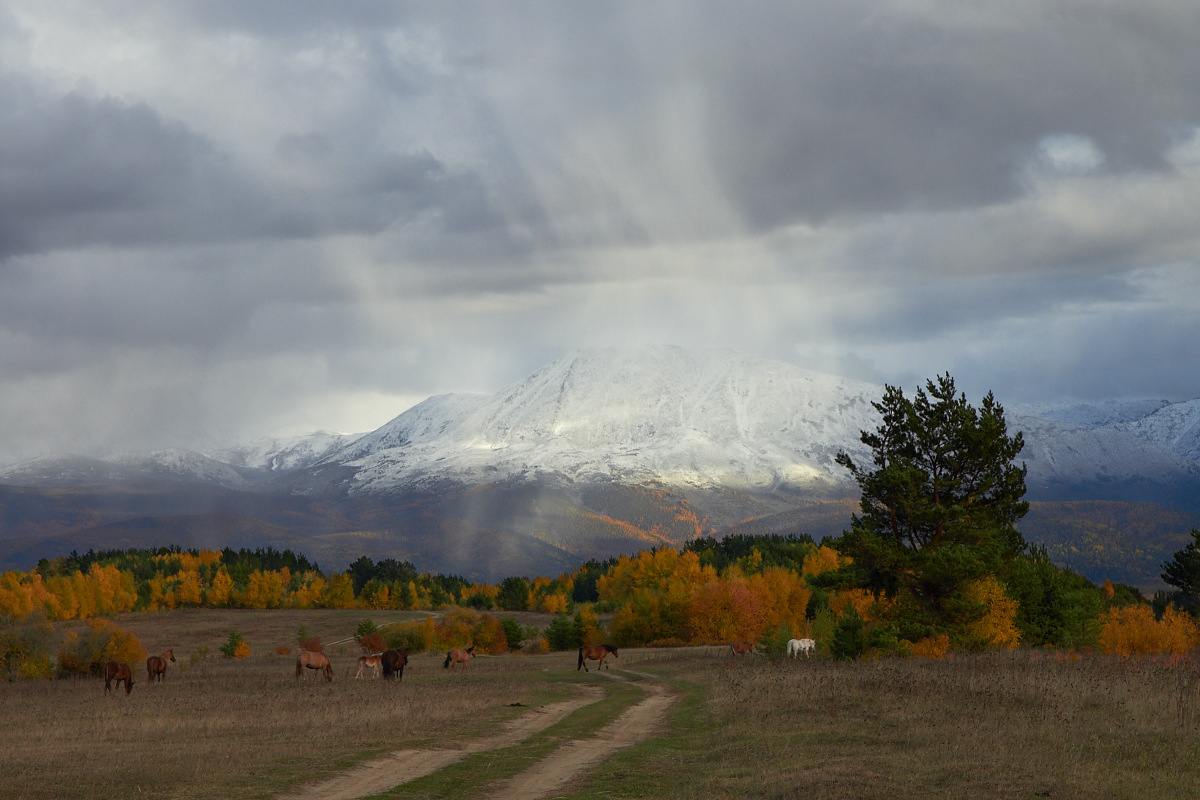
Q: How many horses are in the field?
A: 9